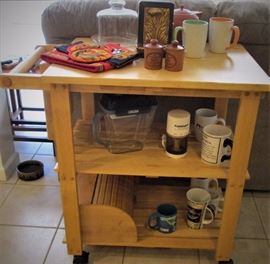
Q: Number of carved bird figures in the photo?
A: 0